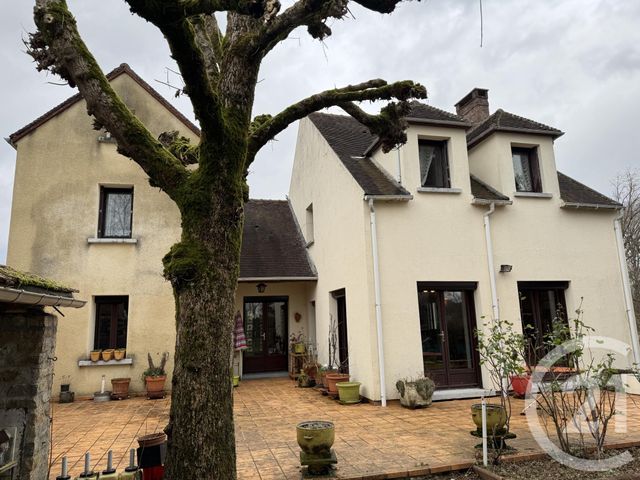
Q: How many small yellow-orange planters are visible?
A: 3